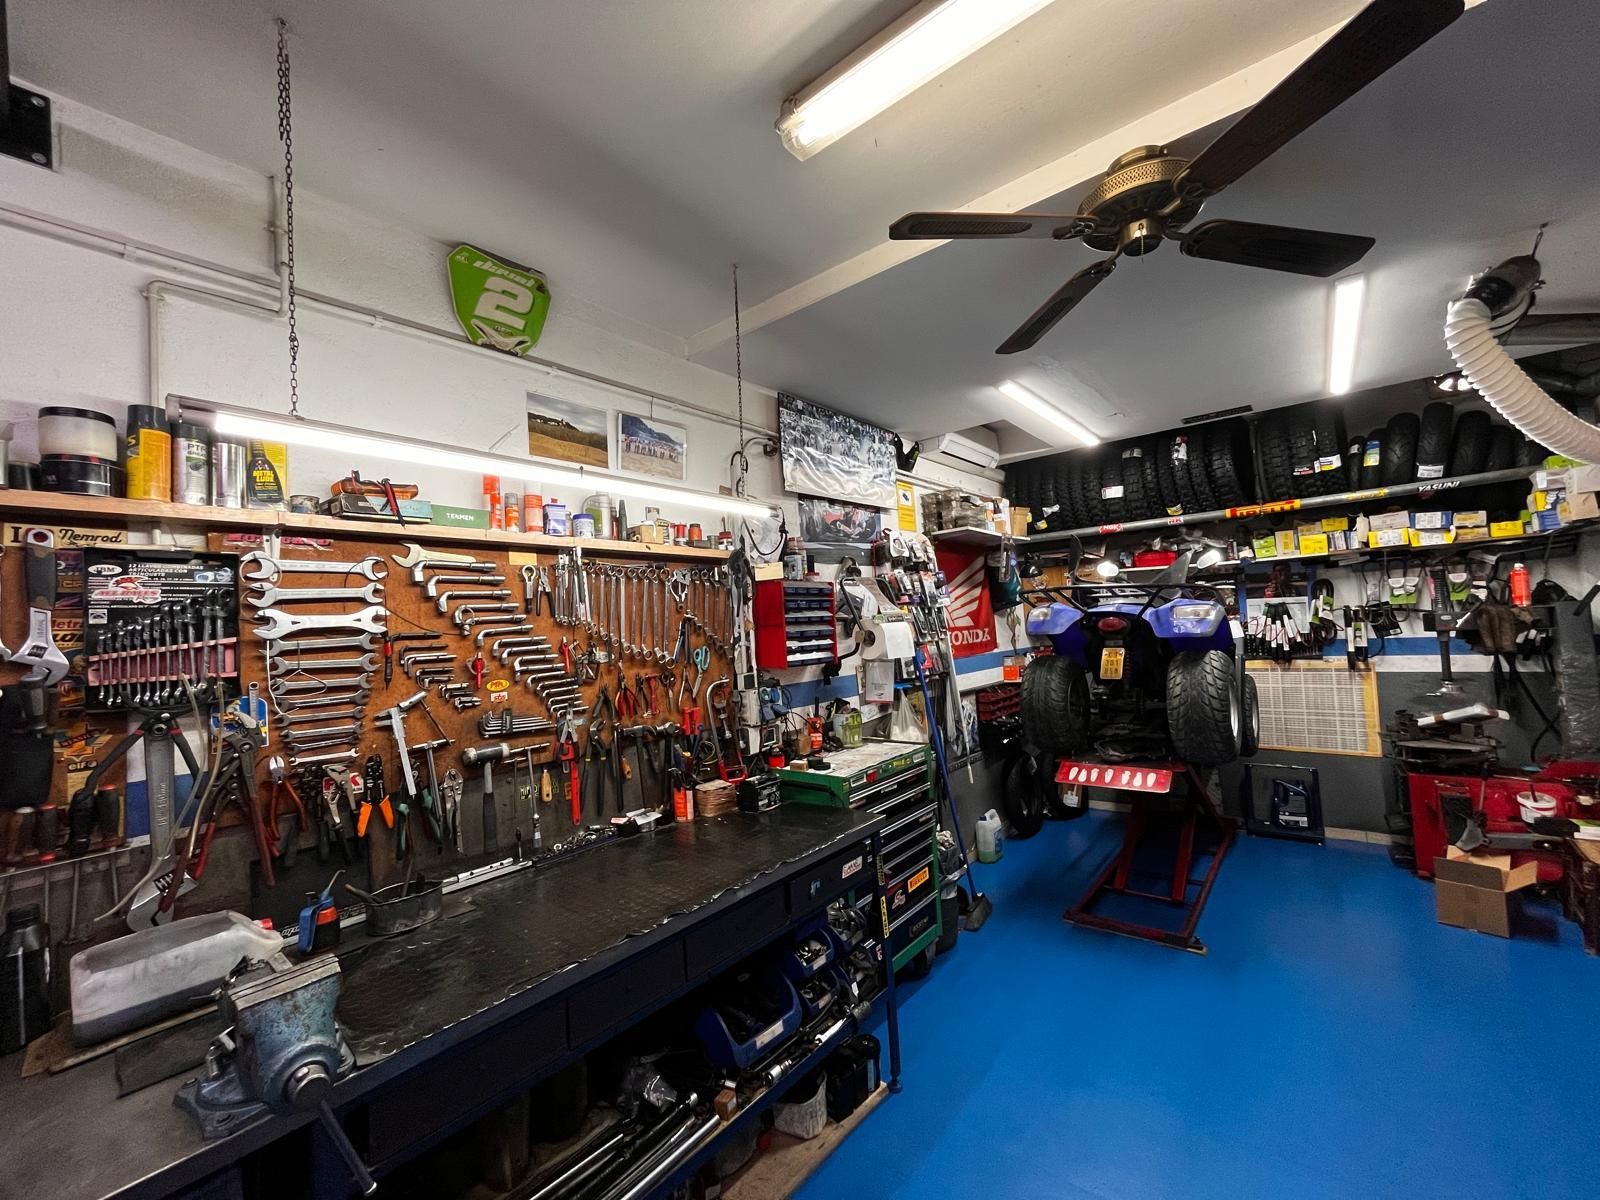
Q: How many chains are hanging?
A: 2